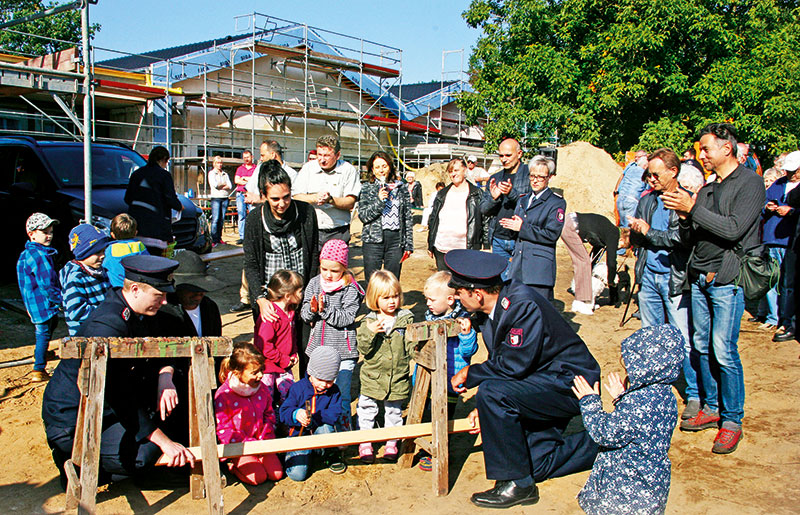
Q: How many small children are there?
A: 10